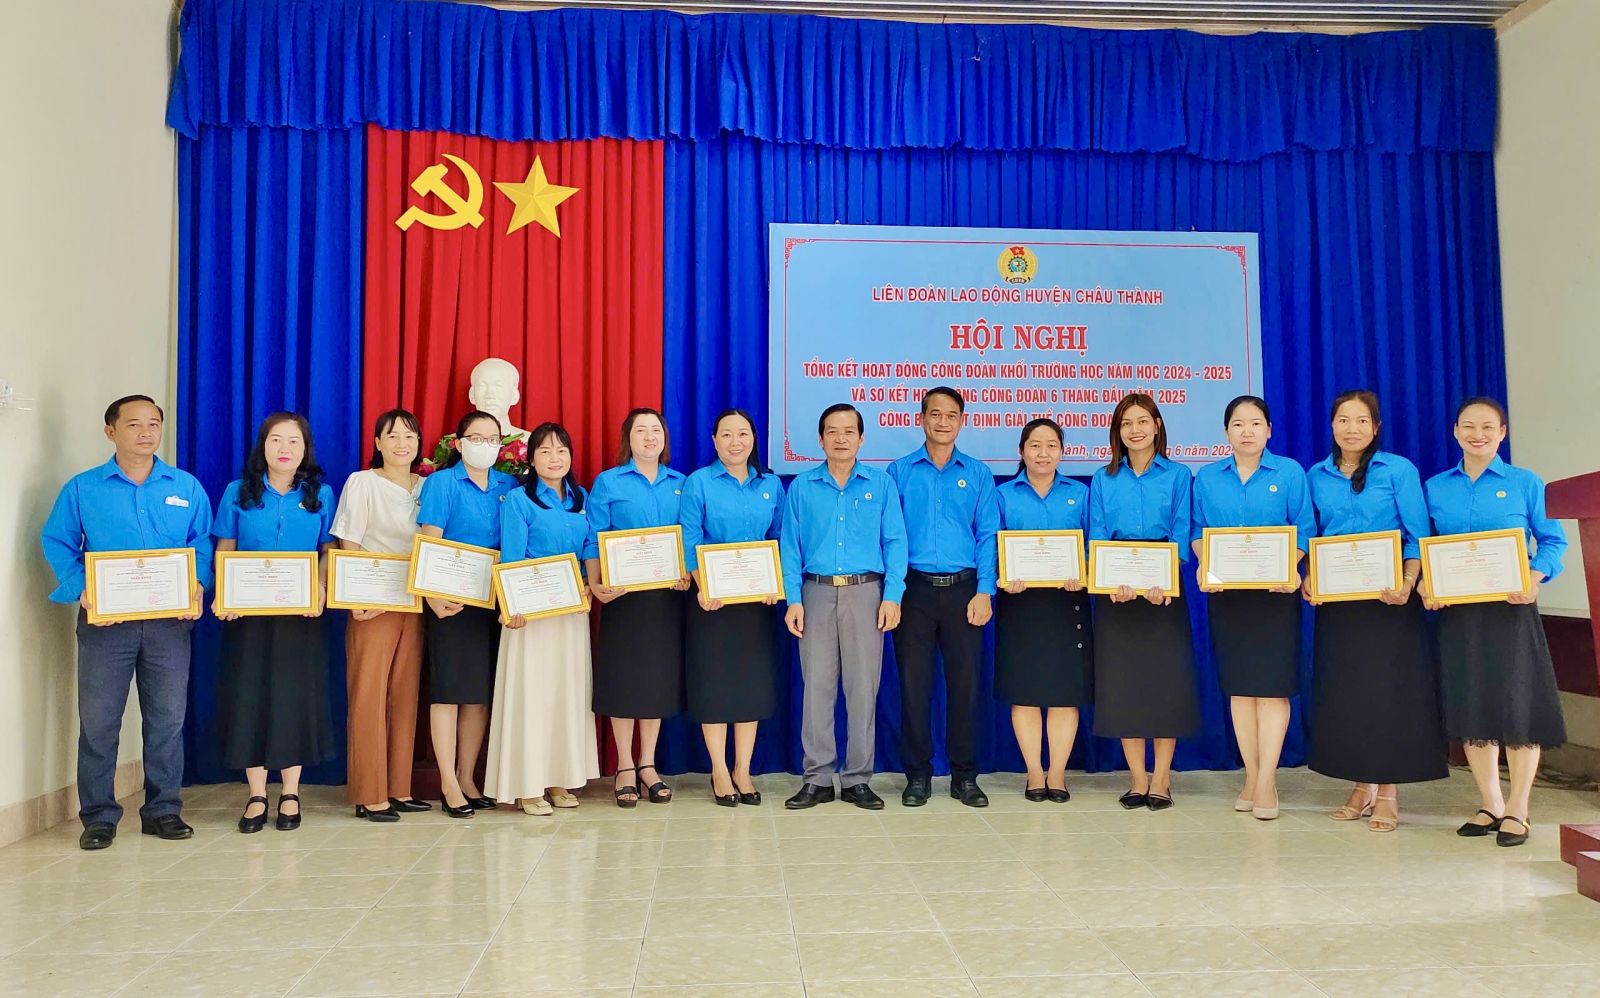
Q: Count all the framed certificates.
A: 12